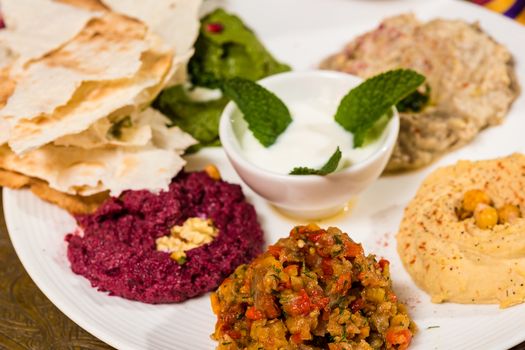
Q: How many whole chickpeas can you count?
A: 3